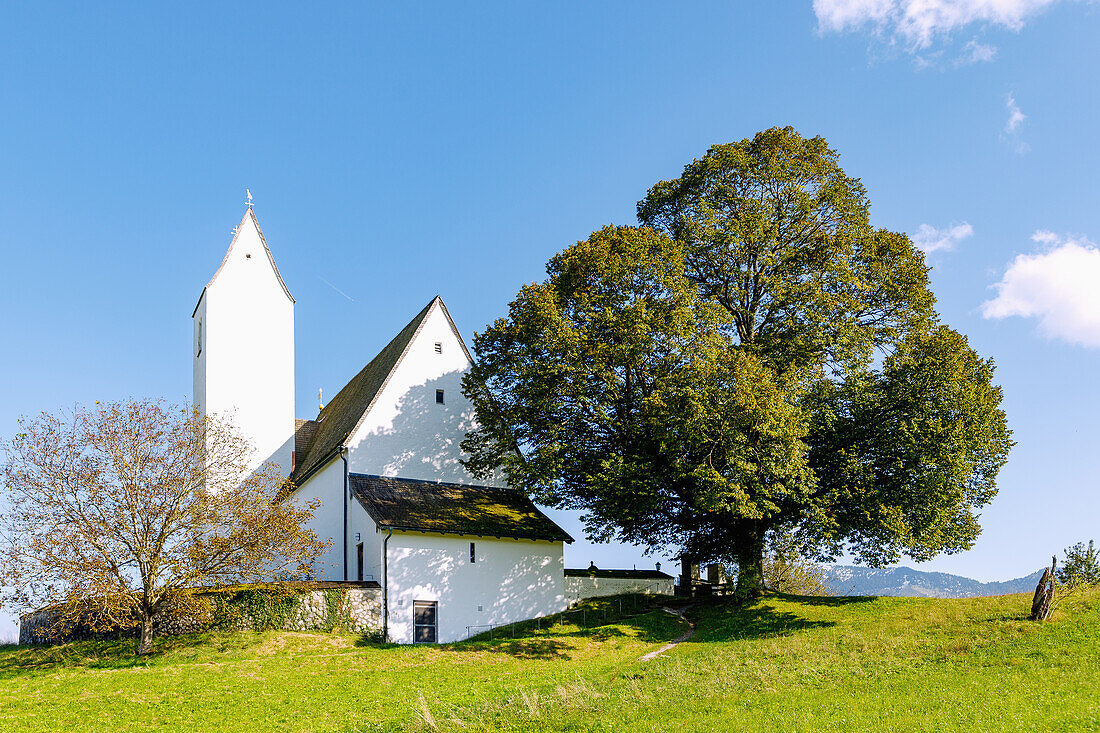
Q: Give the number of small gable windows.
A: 2